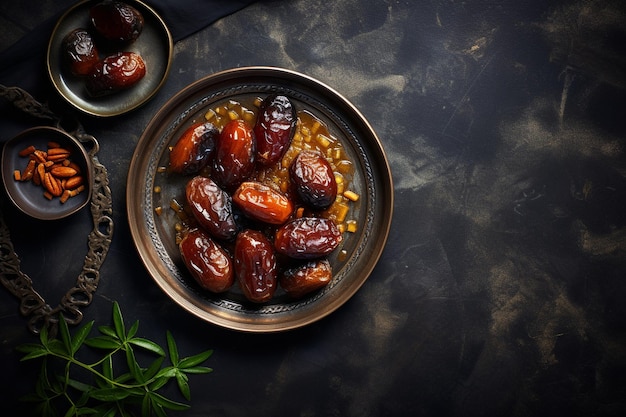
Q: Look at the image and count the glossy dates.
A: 13